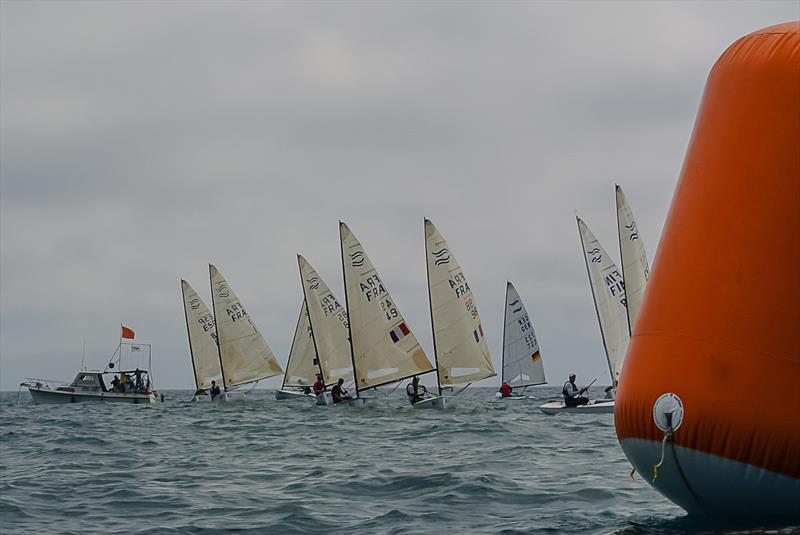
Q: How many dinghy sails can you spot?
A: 9